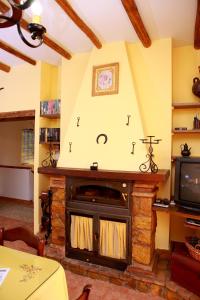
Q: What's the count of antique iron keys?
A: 4